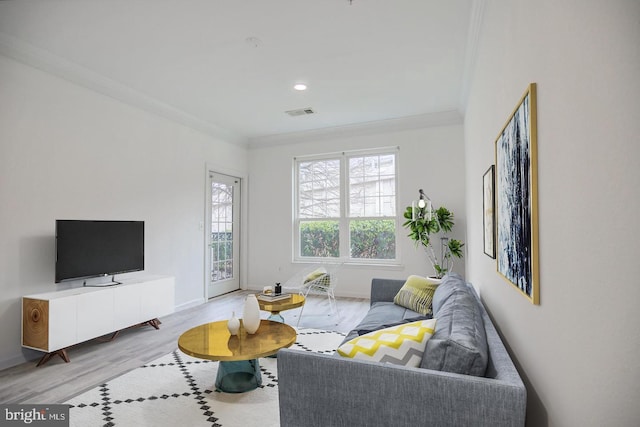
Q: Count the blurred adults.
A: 0